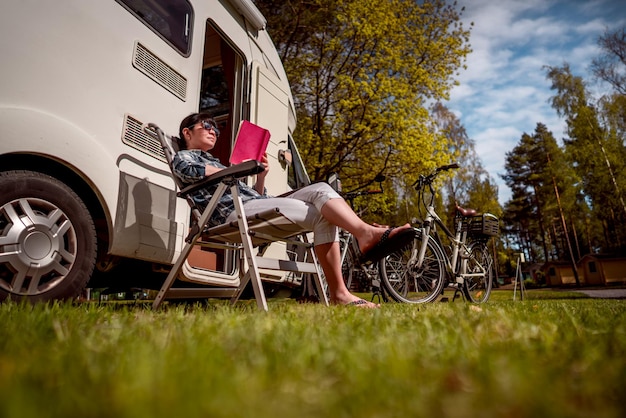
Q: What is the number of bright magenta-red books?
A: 1